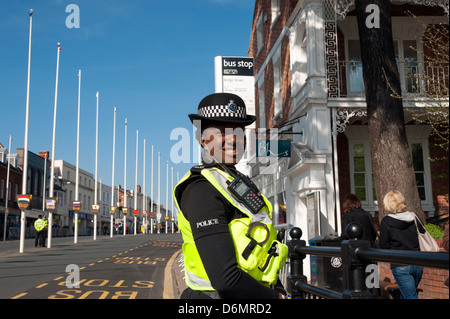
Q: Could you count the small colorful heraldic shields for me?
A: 12